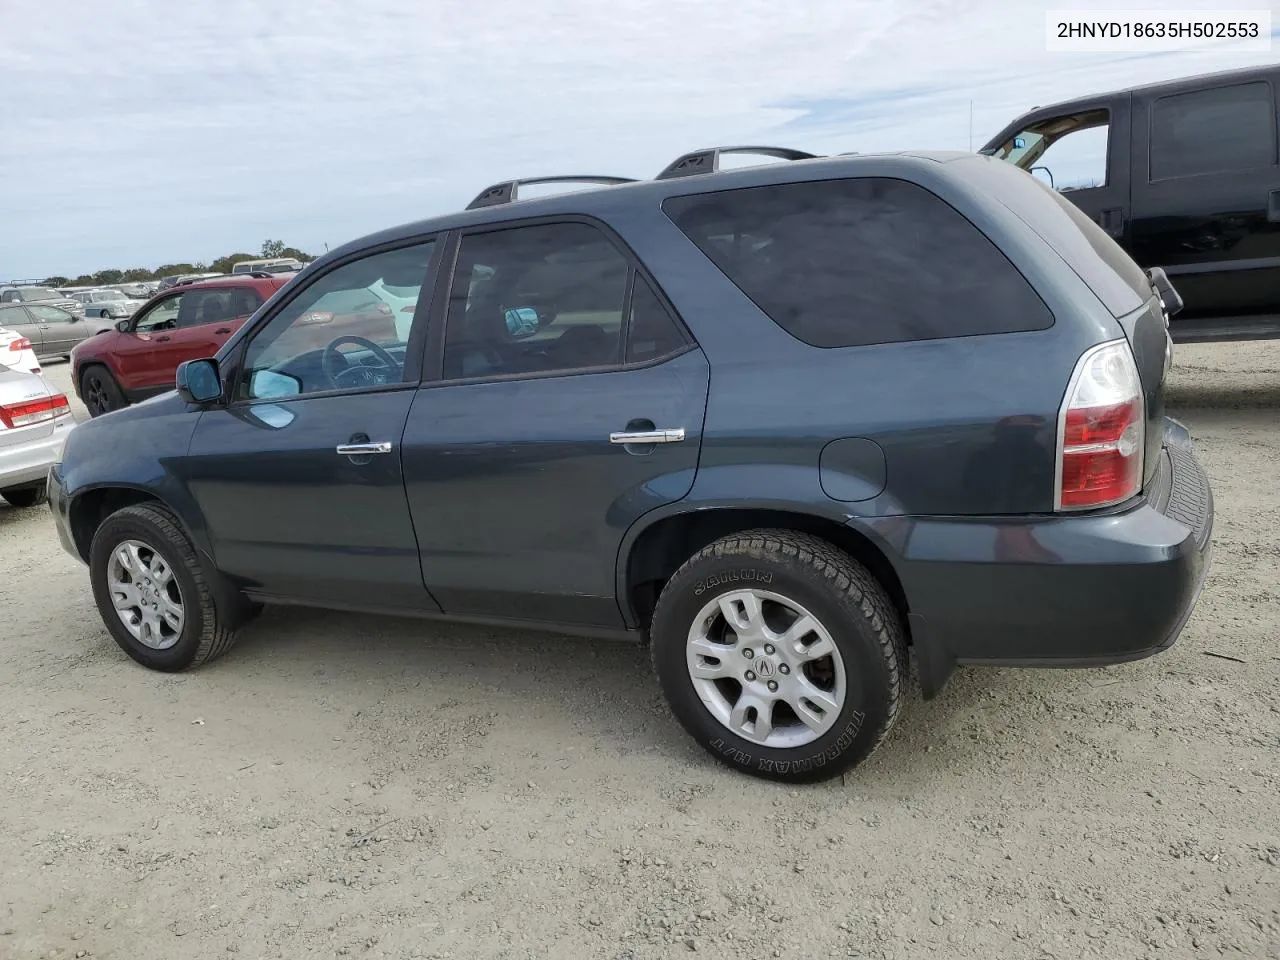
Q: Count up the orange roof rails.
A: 0